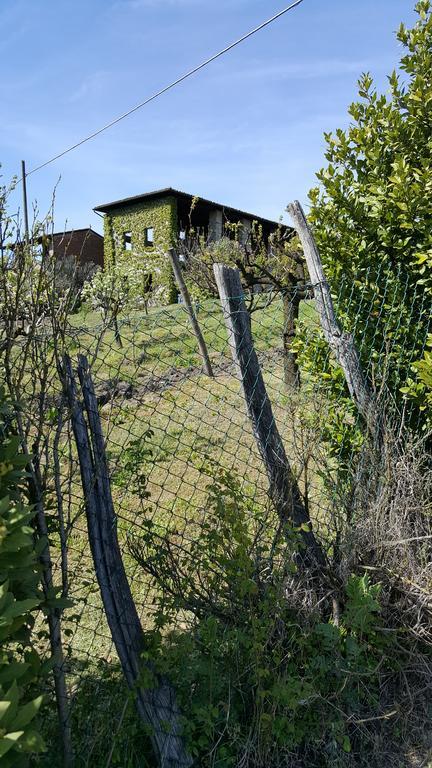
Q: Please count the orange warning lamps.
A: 0